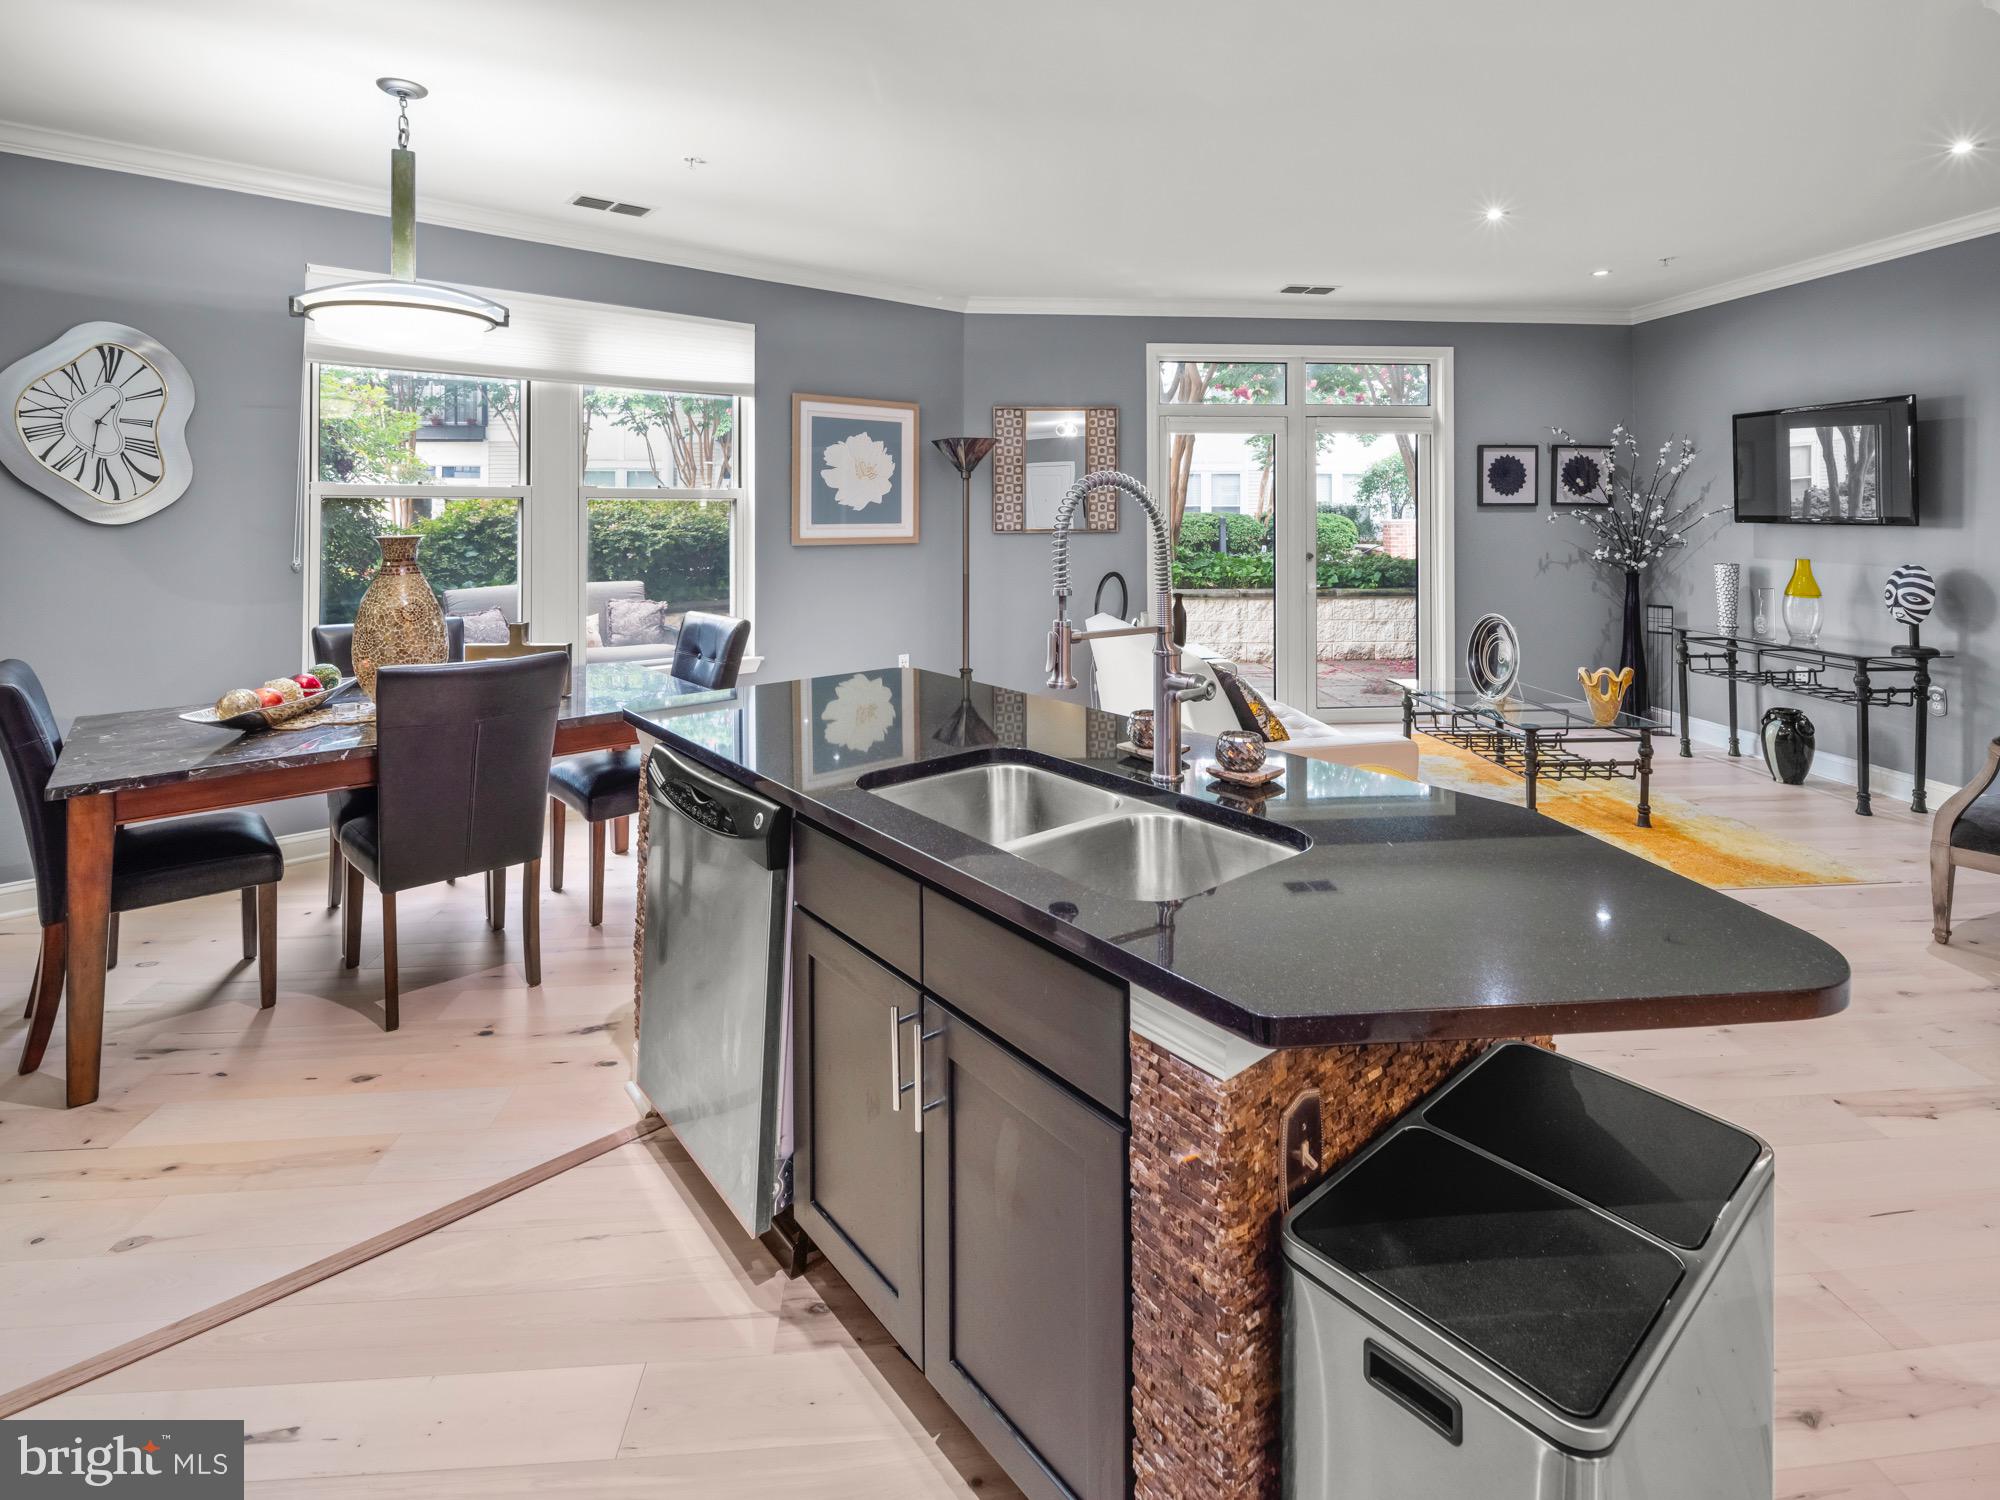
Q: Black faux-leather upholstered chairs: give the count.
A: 4